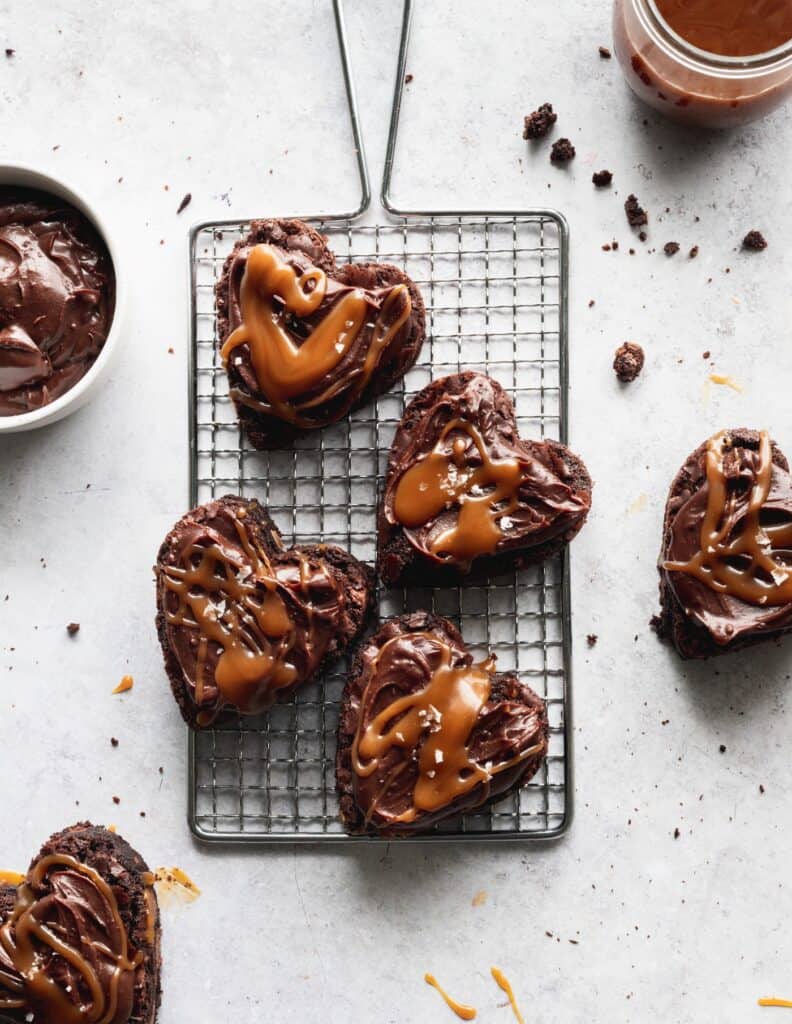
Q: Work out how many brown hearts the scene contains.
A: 6